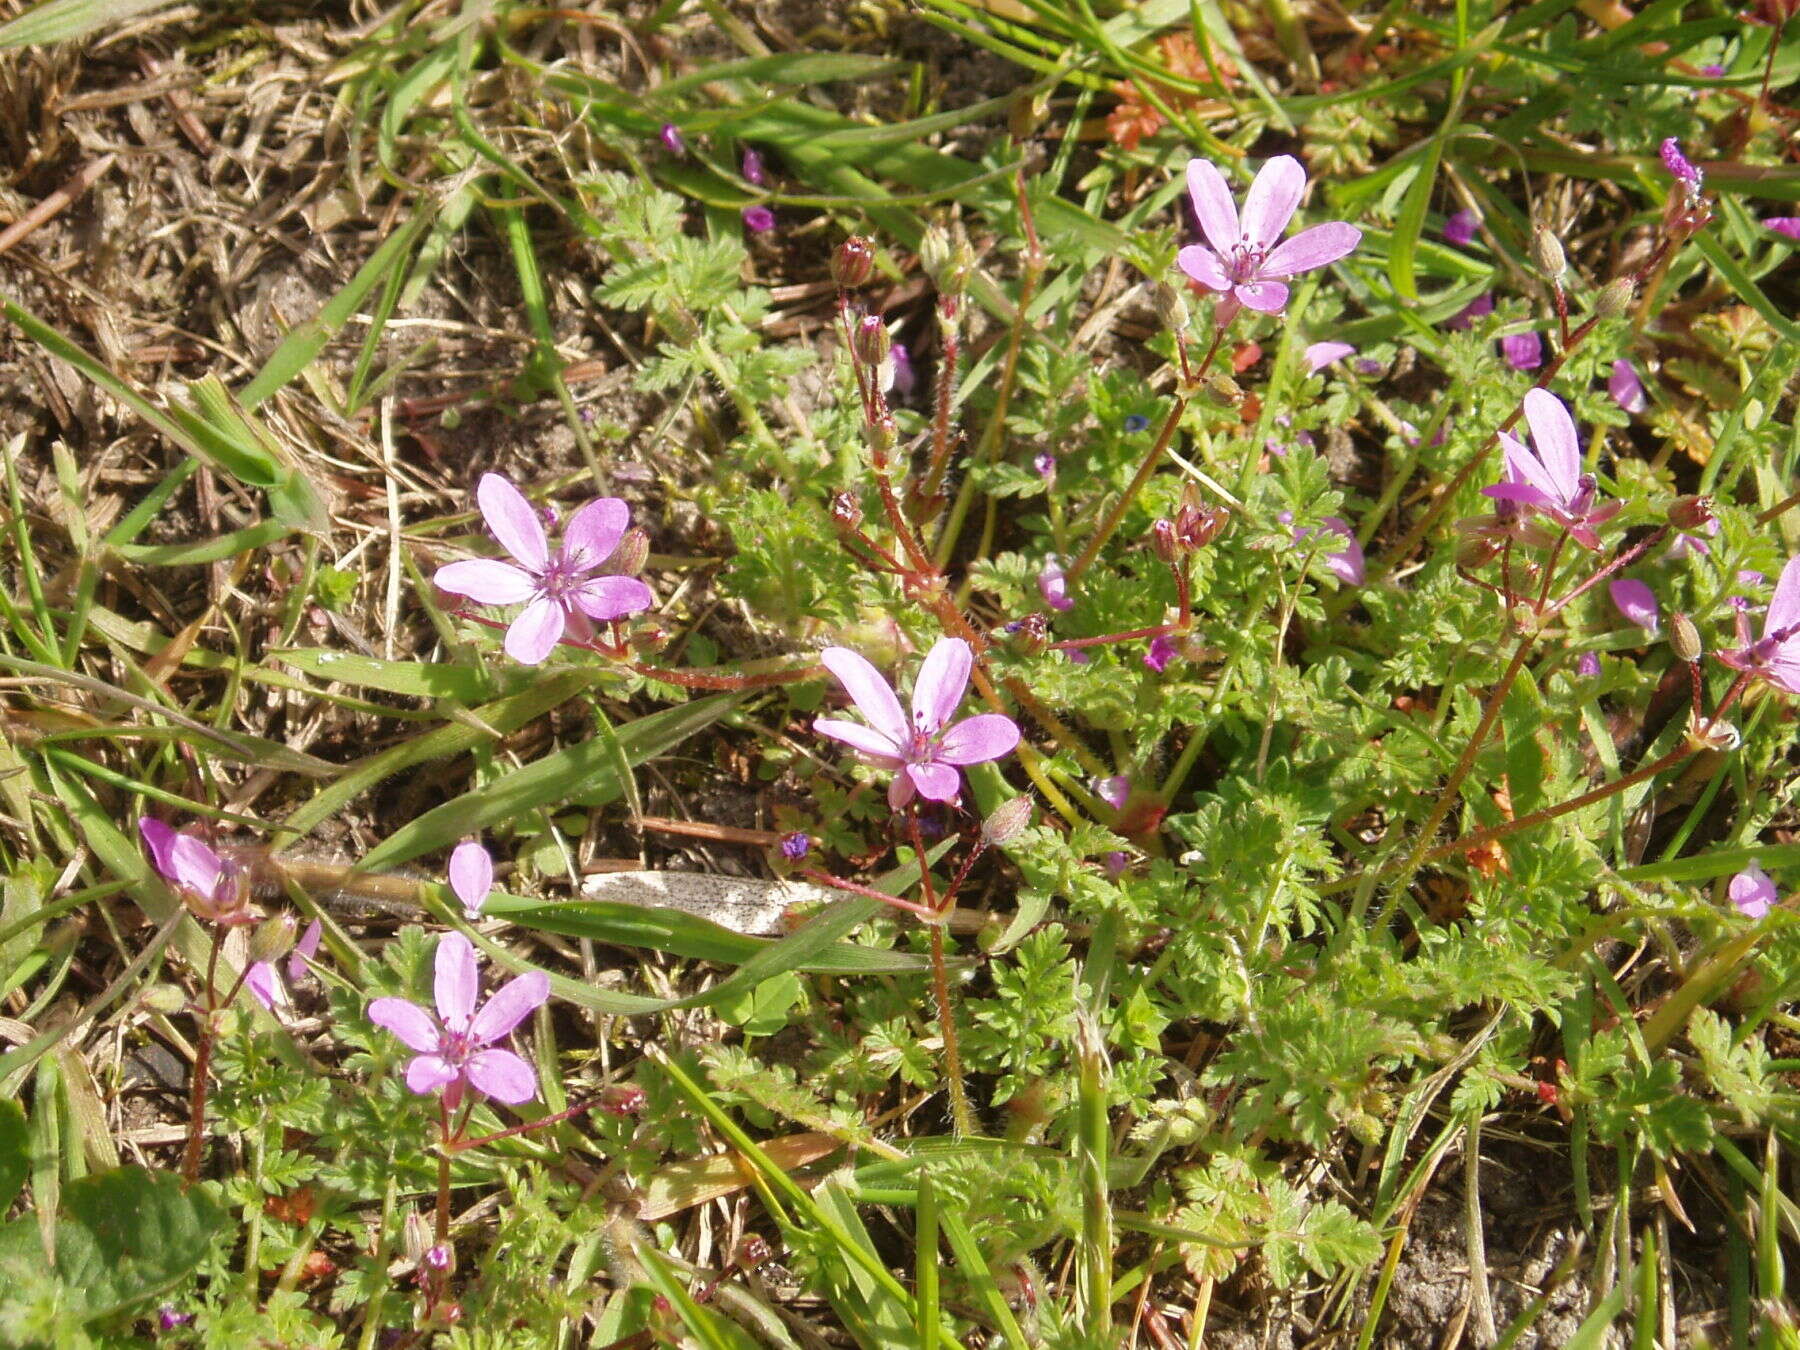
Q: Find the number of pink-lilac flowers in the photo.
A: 7